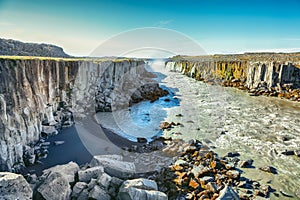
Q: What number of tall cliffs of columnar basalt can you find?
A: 2